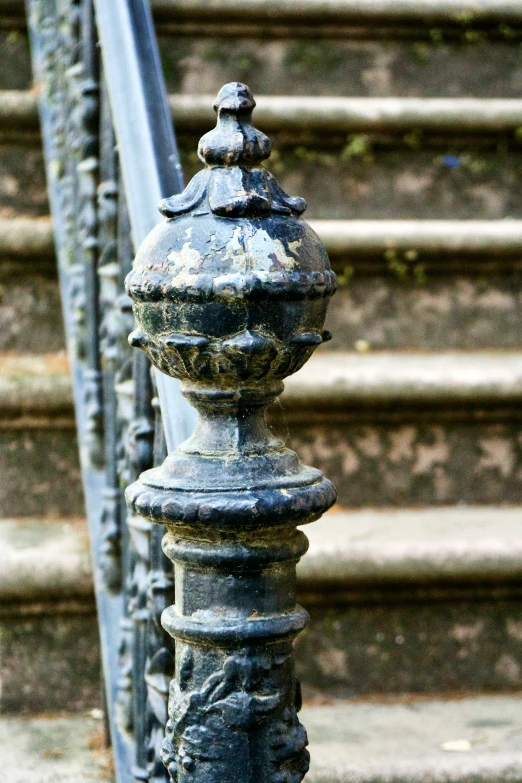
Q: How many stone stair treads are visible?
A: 6